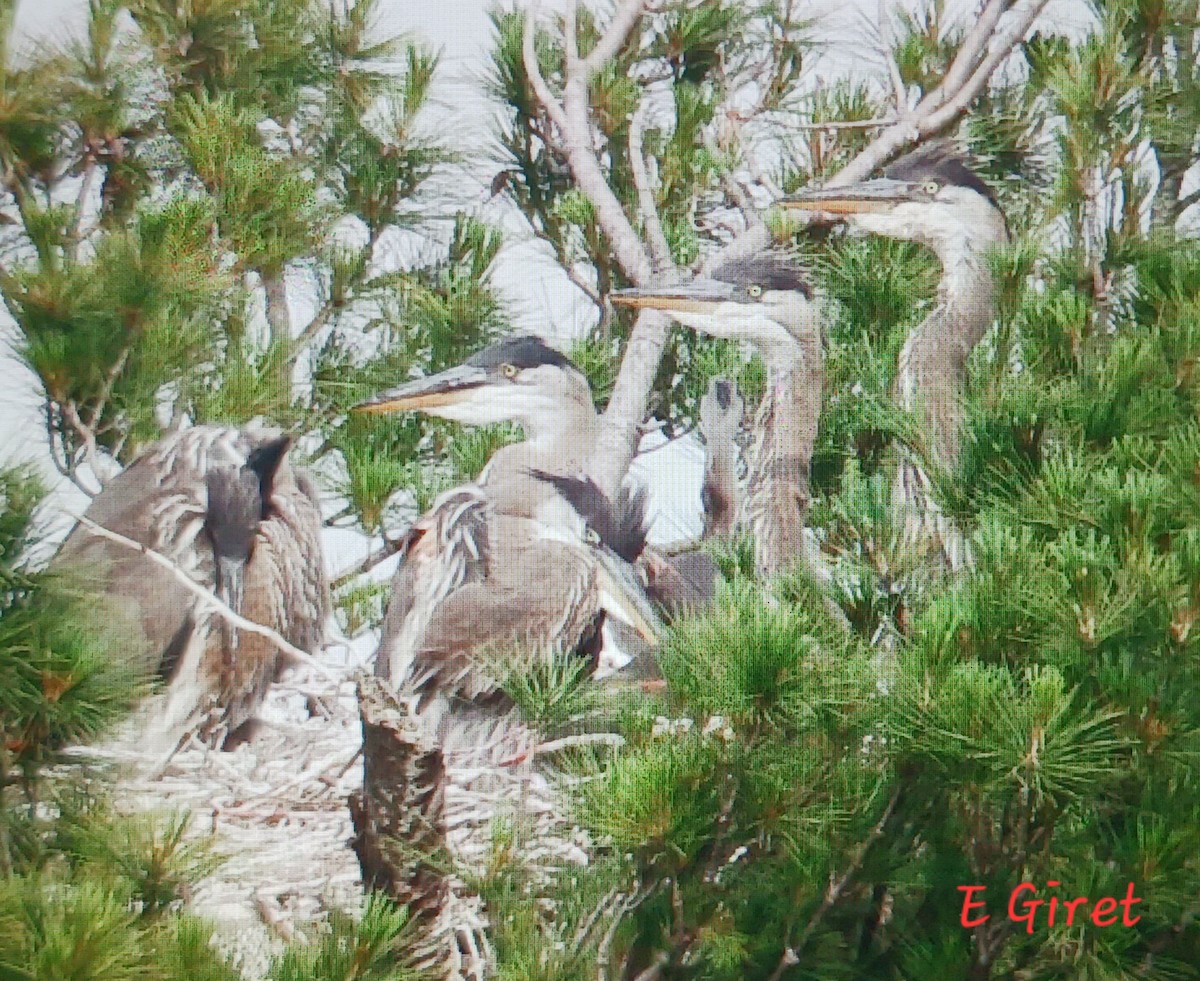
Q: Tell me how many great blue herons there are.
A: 5